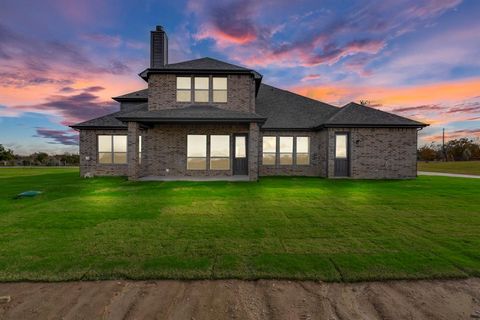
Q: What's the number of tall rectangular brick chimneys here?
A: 1